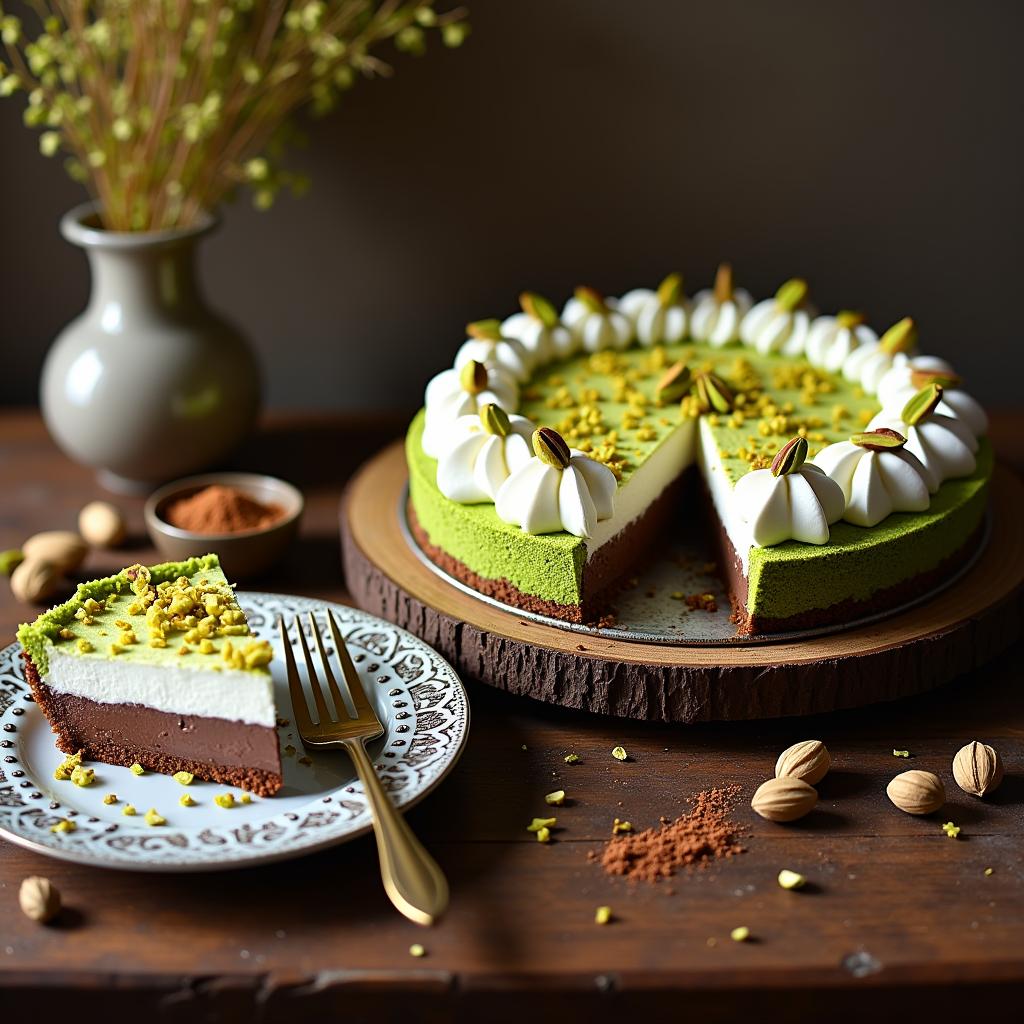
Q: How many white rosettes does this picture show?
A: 15